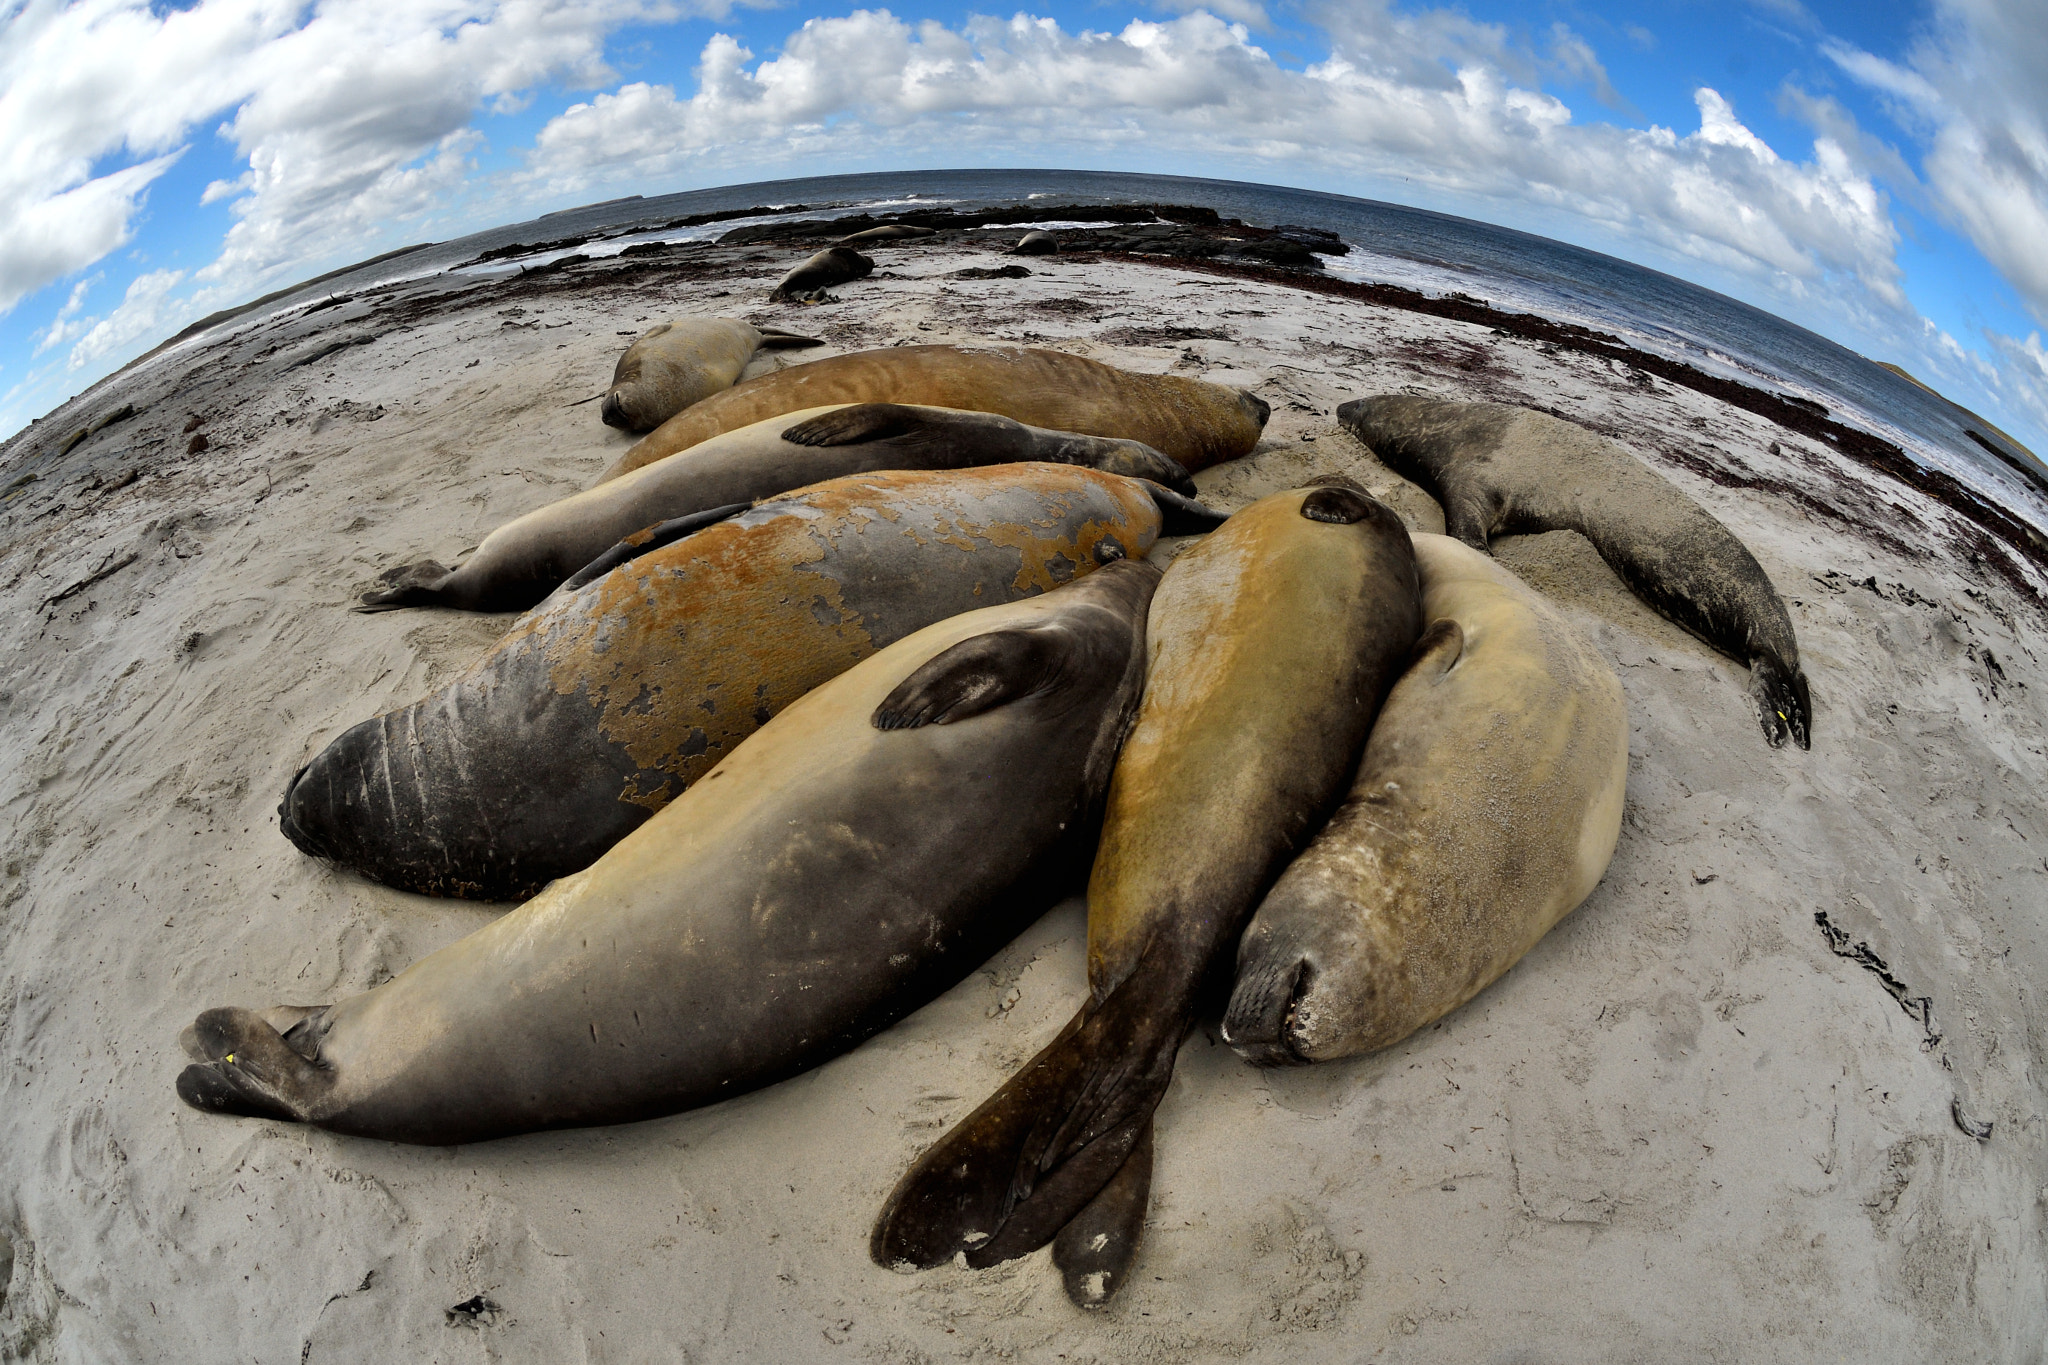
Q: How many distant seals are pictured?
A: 3